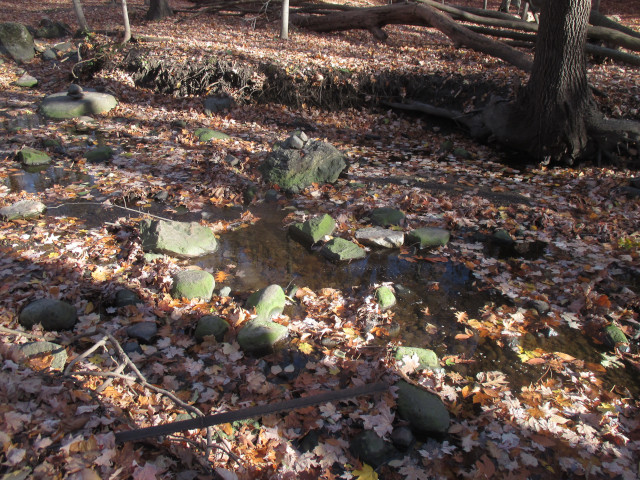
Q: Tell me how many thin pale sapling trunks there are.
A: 3